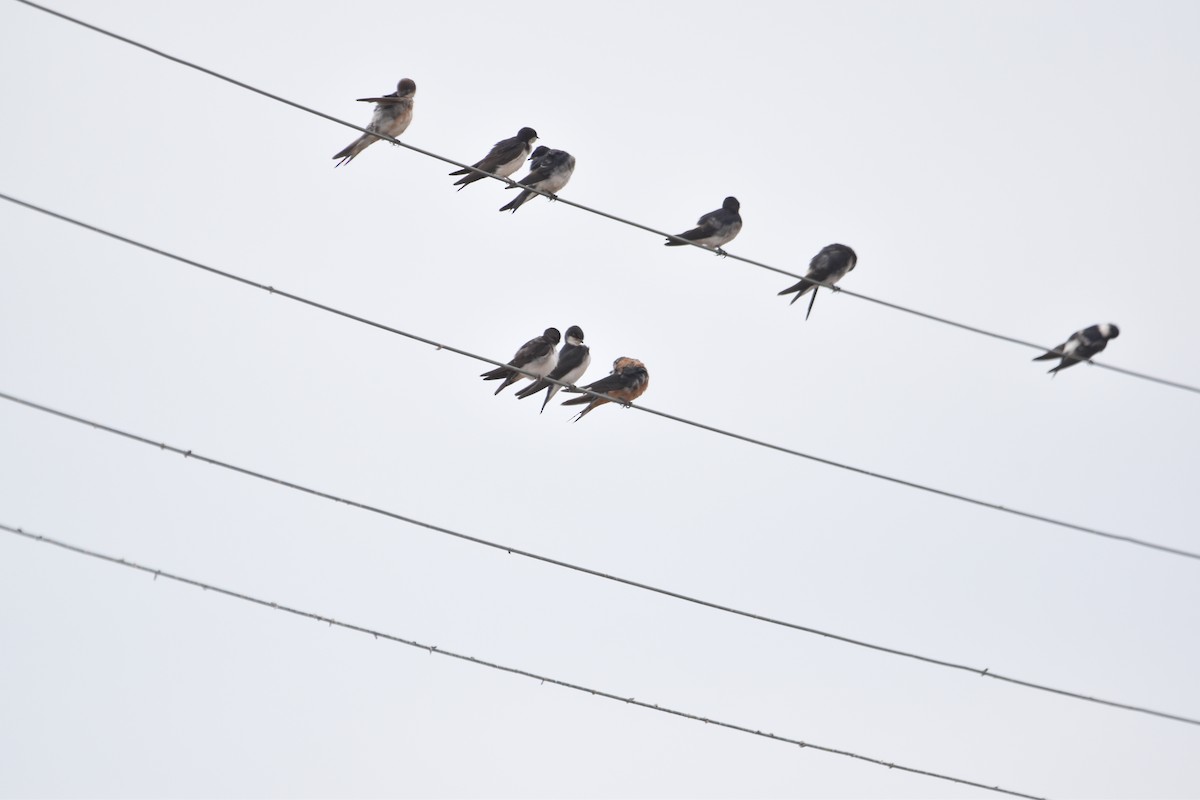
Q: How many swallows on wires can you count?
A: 9